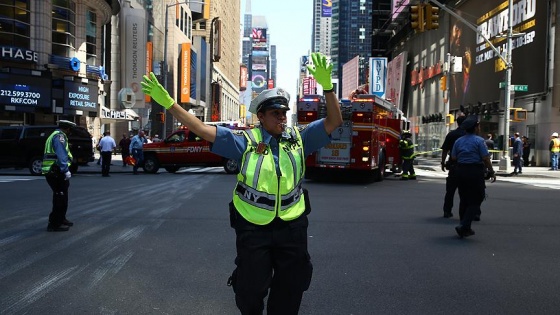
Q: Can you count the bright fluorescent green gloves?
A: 2